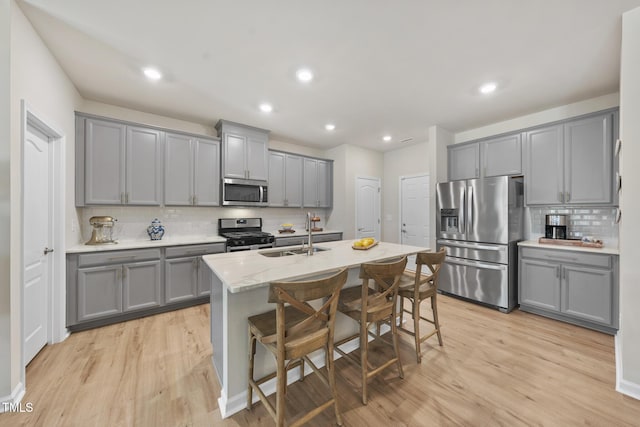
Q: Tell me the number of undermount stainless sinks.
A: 1